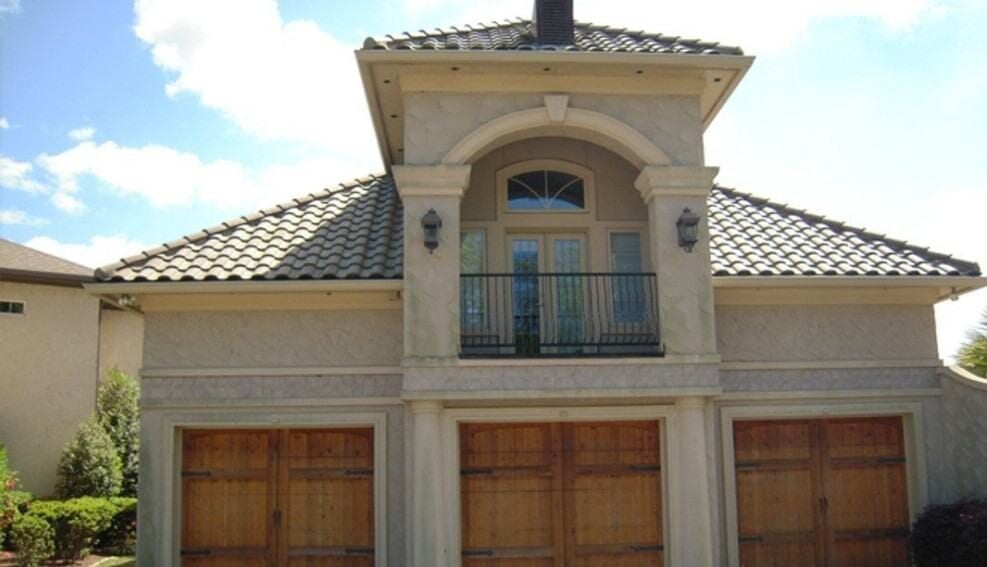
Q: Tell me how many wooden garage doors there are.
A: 3